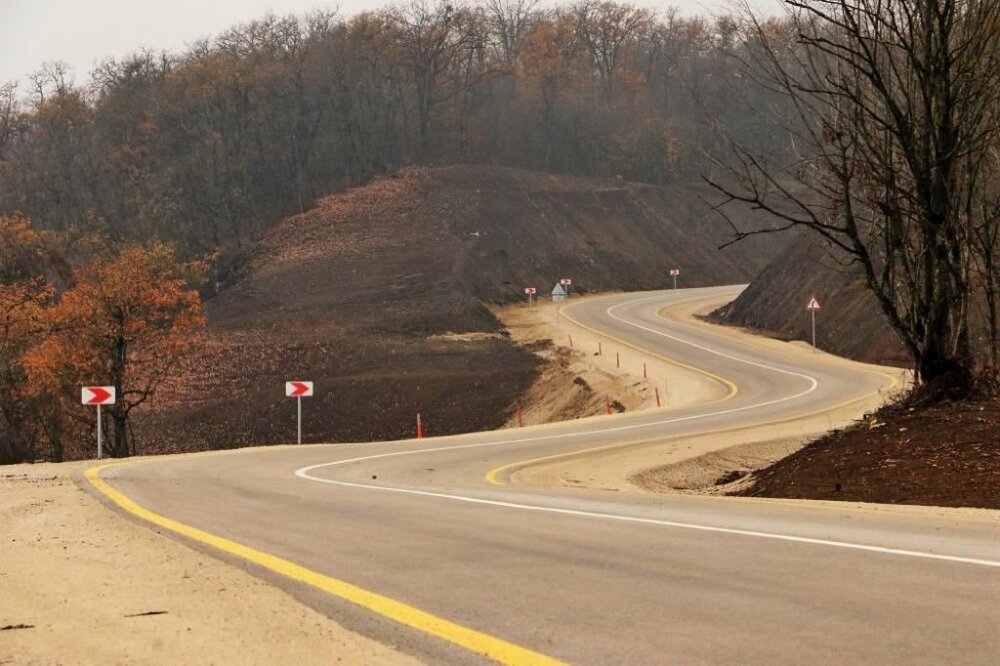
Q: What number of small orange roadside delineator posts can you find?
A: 8